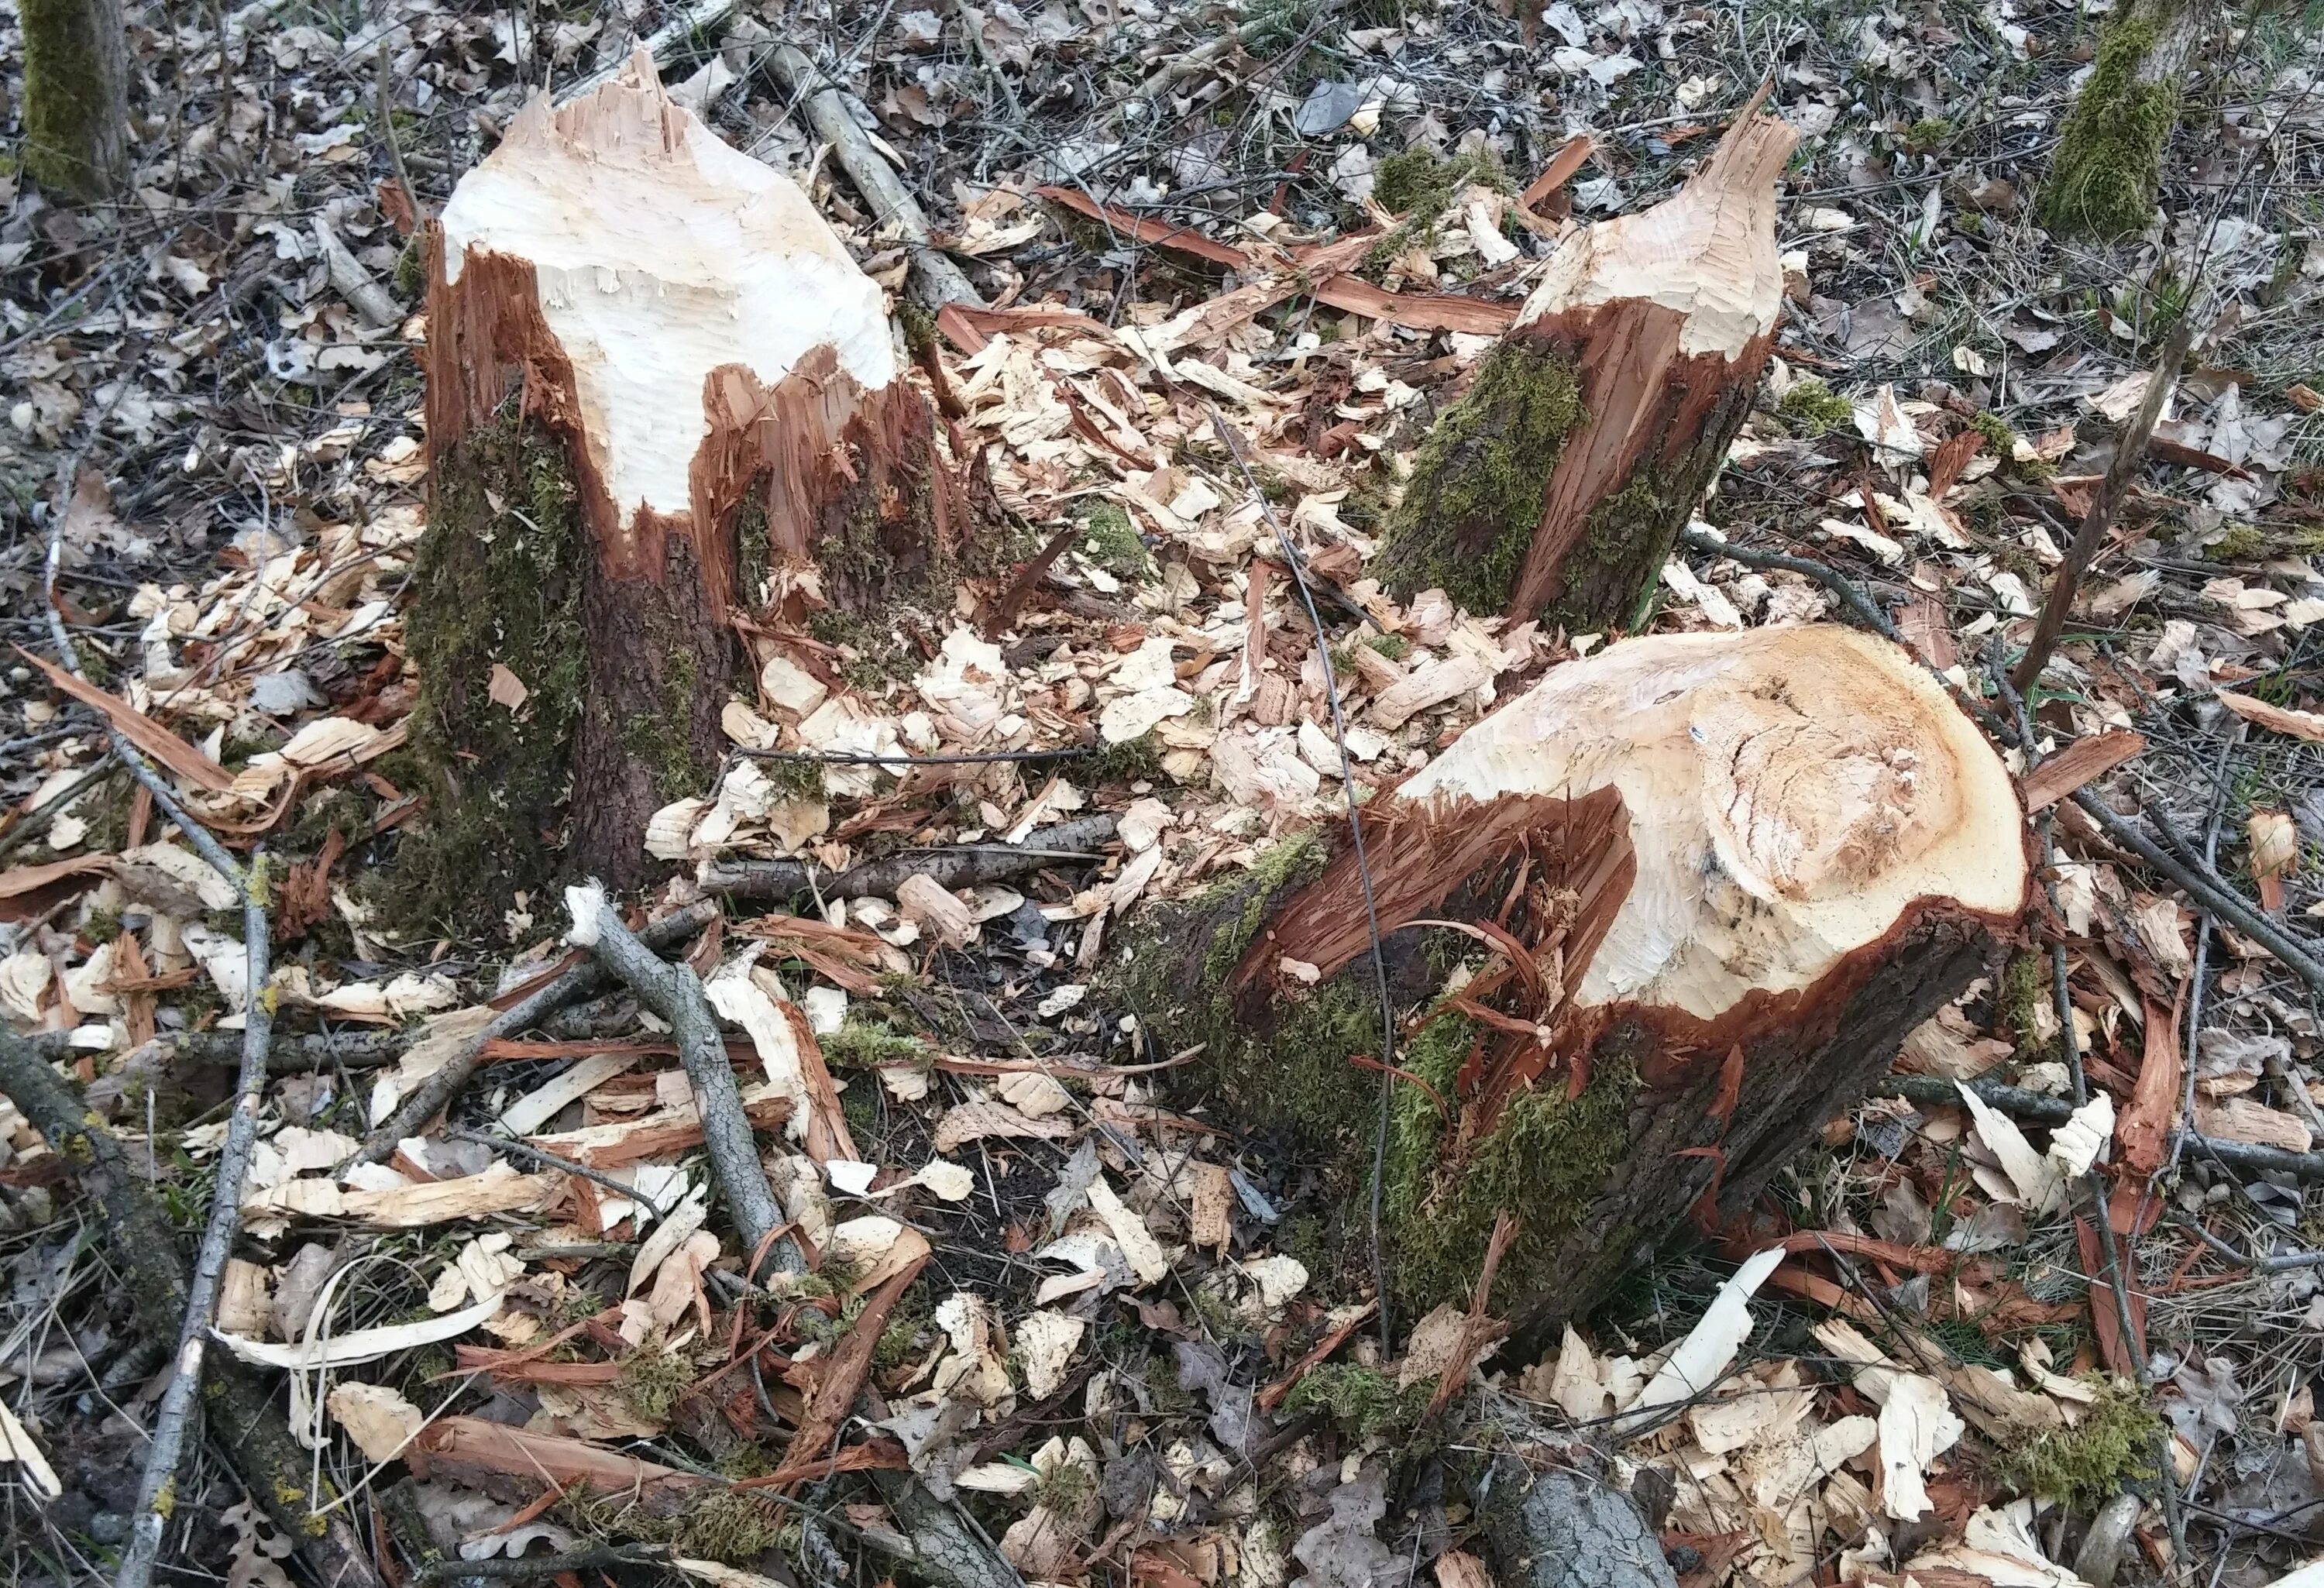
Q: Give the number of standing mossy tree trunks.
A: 2